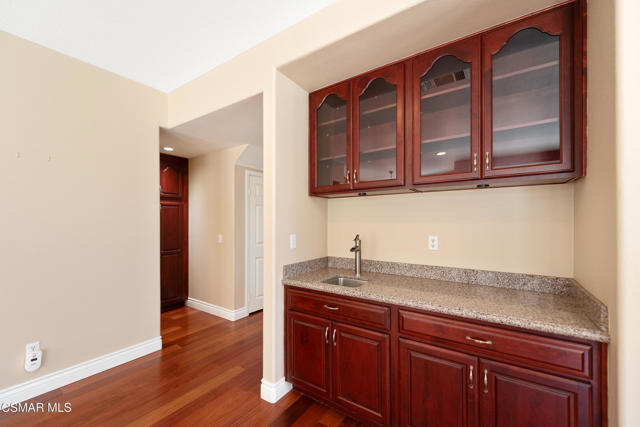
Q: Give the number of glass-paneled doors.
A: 4